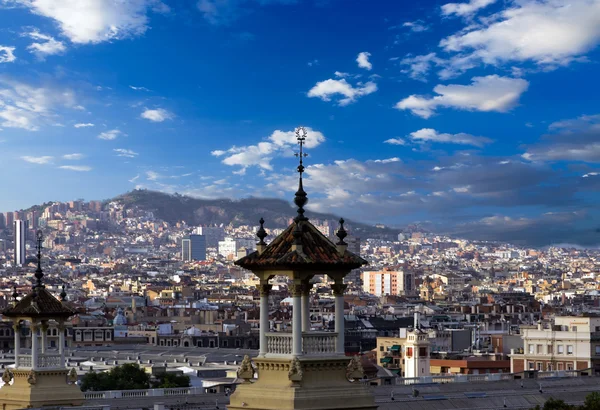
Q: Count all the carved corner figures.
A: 6